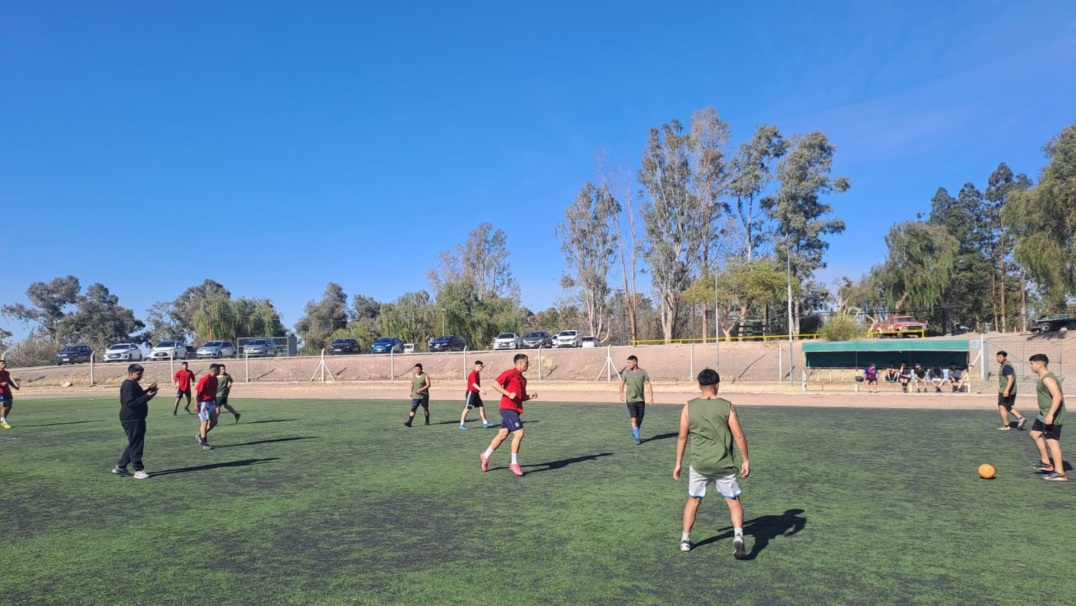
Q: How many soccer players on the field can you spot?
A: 11